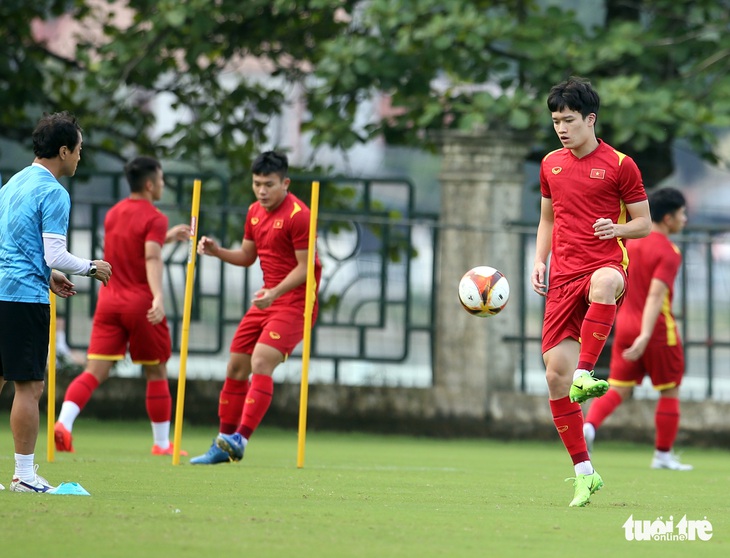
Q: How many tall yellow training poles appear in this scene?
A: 3